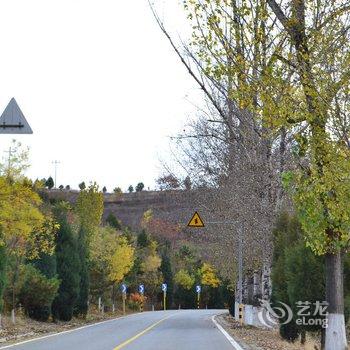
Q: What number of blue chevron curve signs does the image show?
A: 4